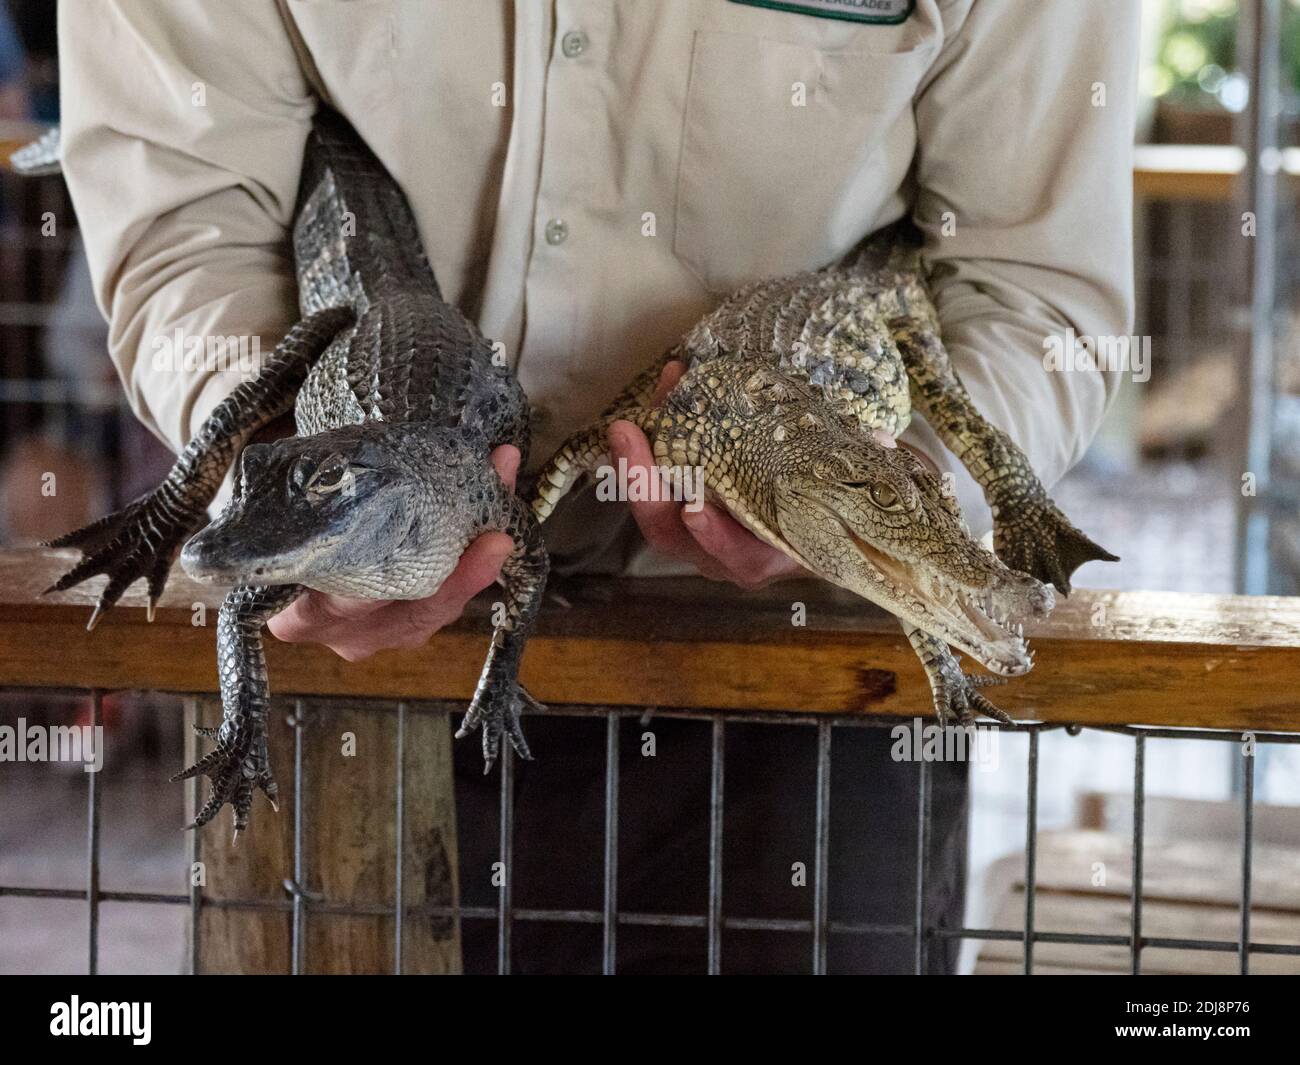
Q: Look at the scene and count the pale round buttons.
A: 2